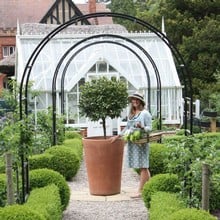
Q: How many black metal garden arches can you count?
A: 3